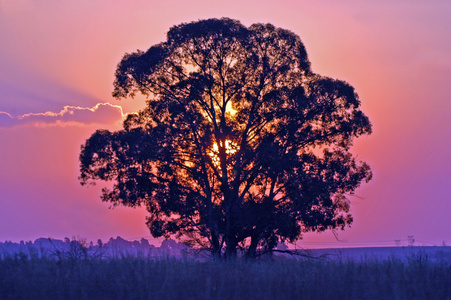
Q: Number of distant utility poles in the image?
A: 2